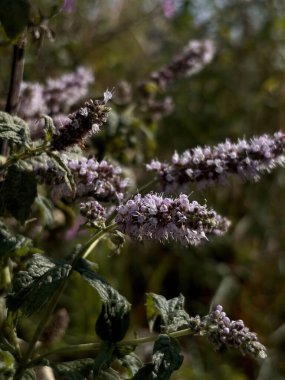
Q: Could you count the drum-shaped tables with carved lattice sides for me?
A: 0